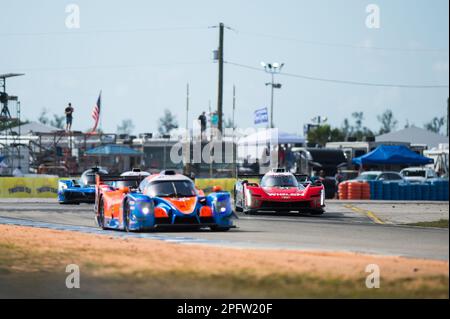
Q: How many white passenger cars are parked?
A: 2